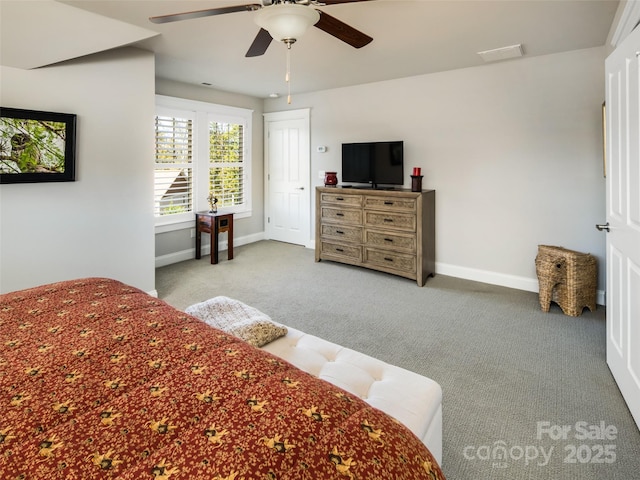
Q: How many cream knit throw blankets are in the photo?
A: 1